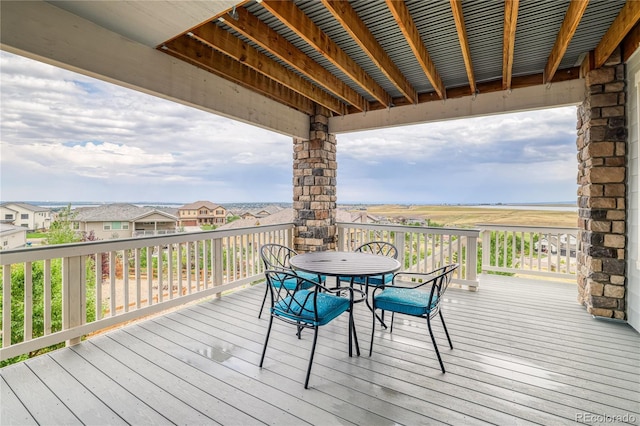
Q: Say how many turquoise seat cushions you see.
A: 4